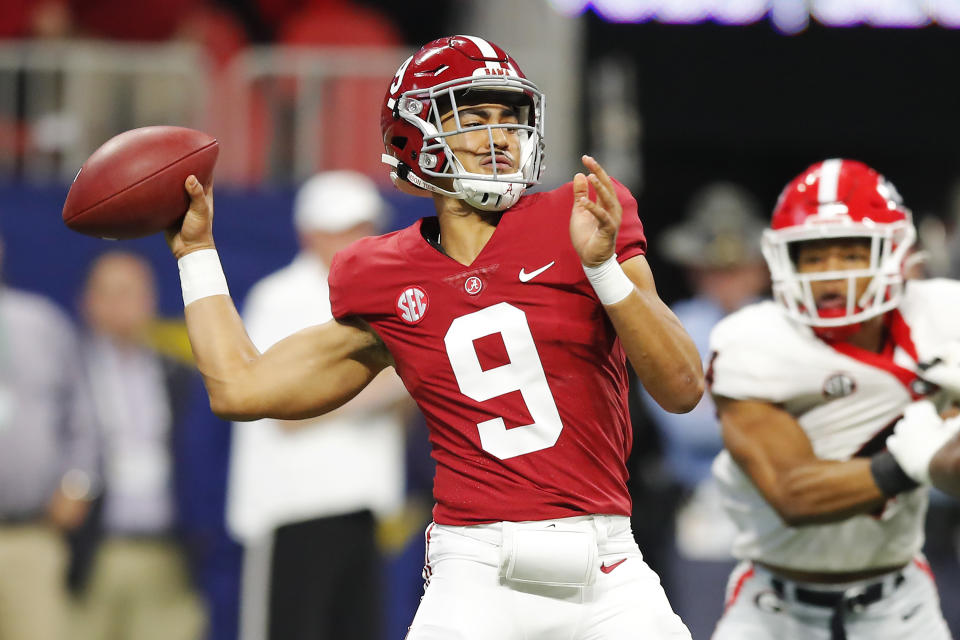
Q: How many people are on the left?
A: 3